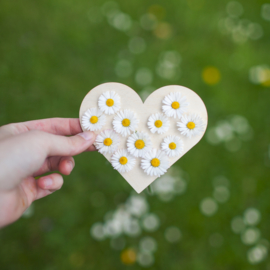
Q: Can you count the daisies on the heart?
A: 11